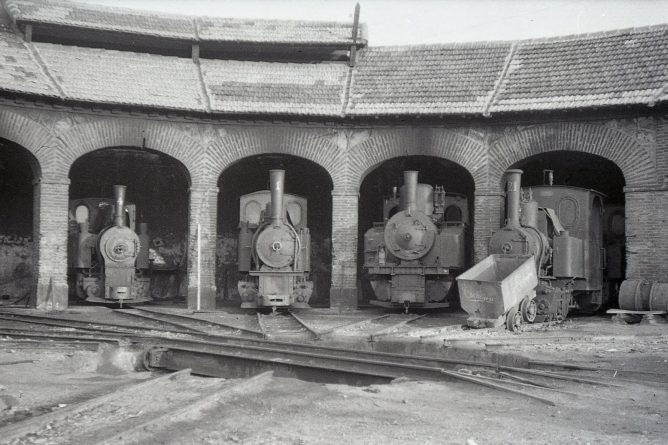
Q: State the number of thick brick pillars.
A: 5